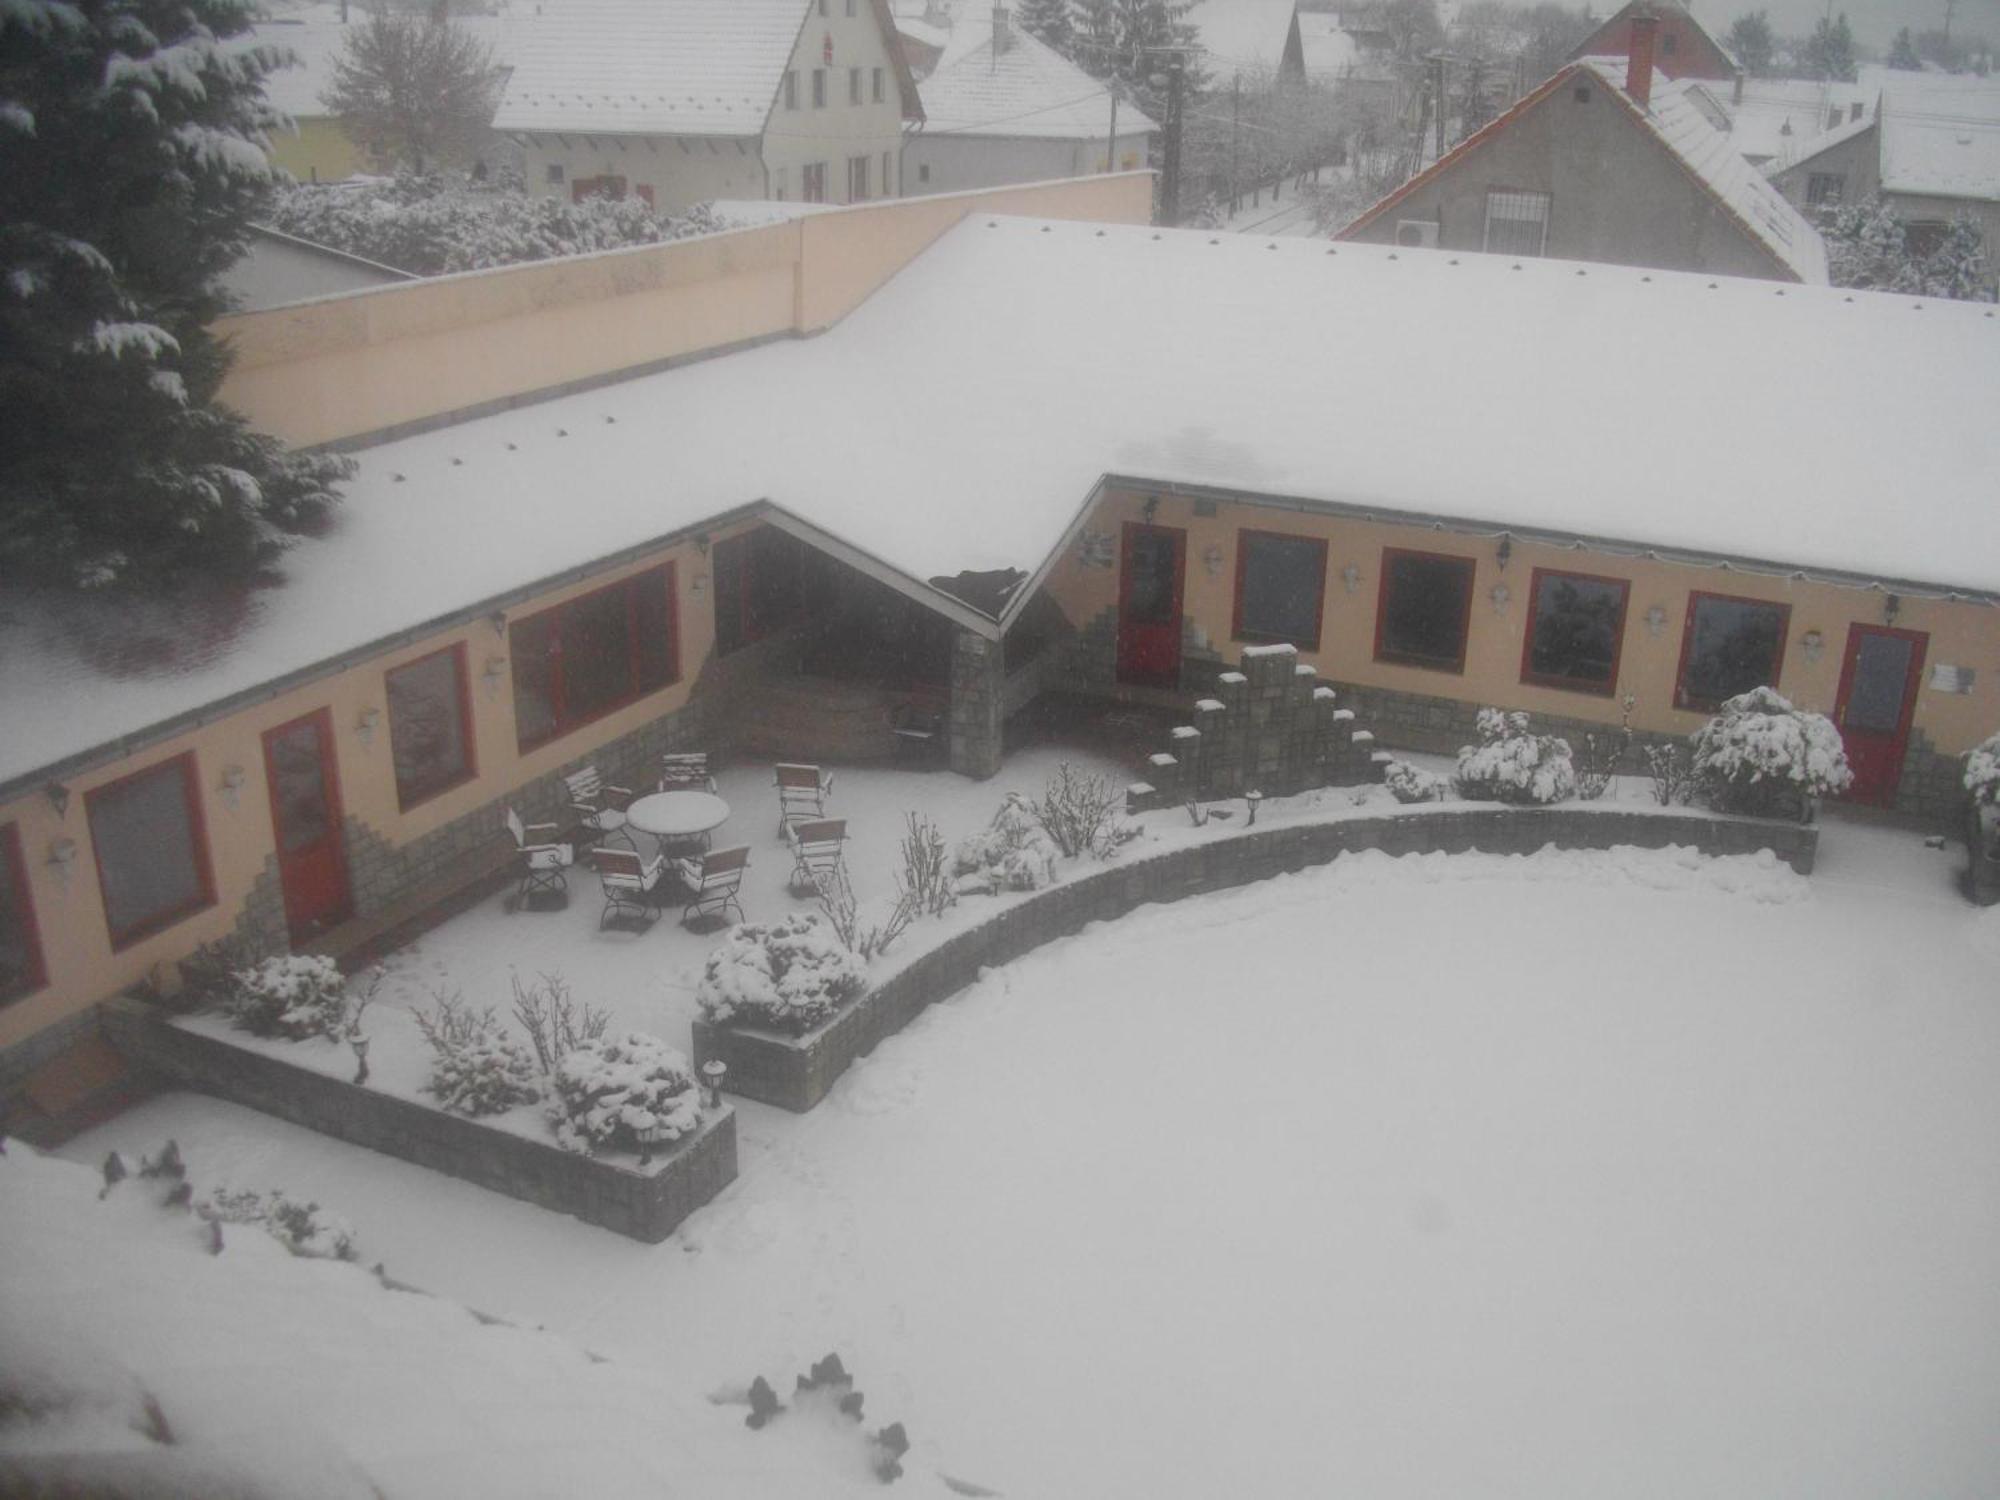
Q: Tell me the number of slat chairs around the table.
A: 7